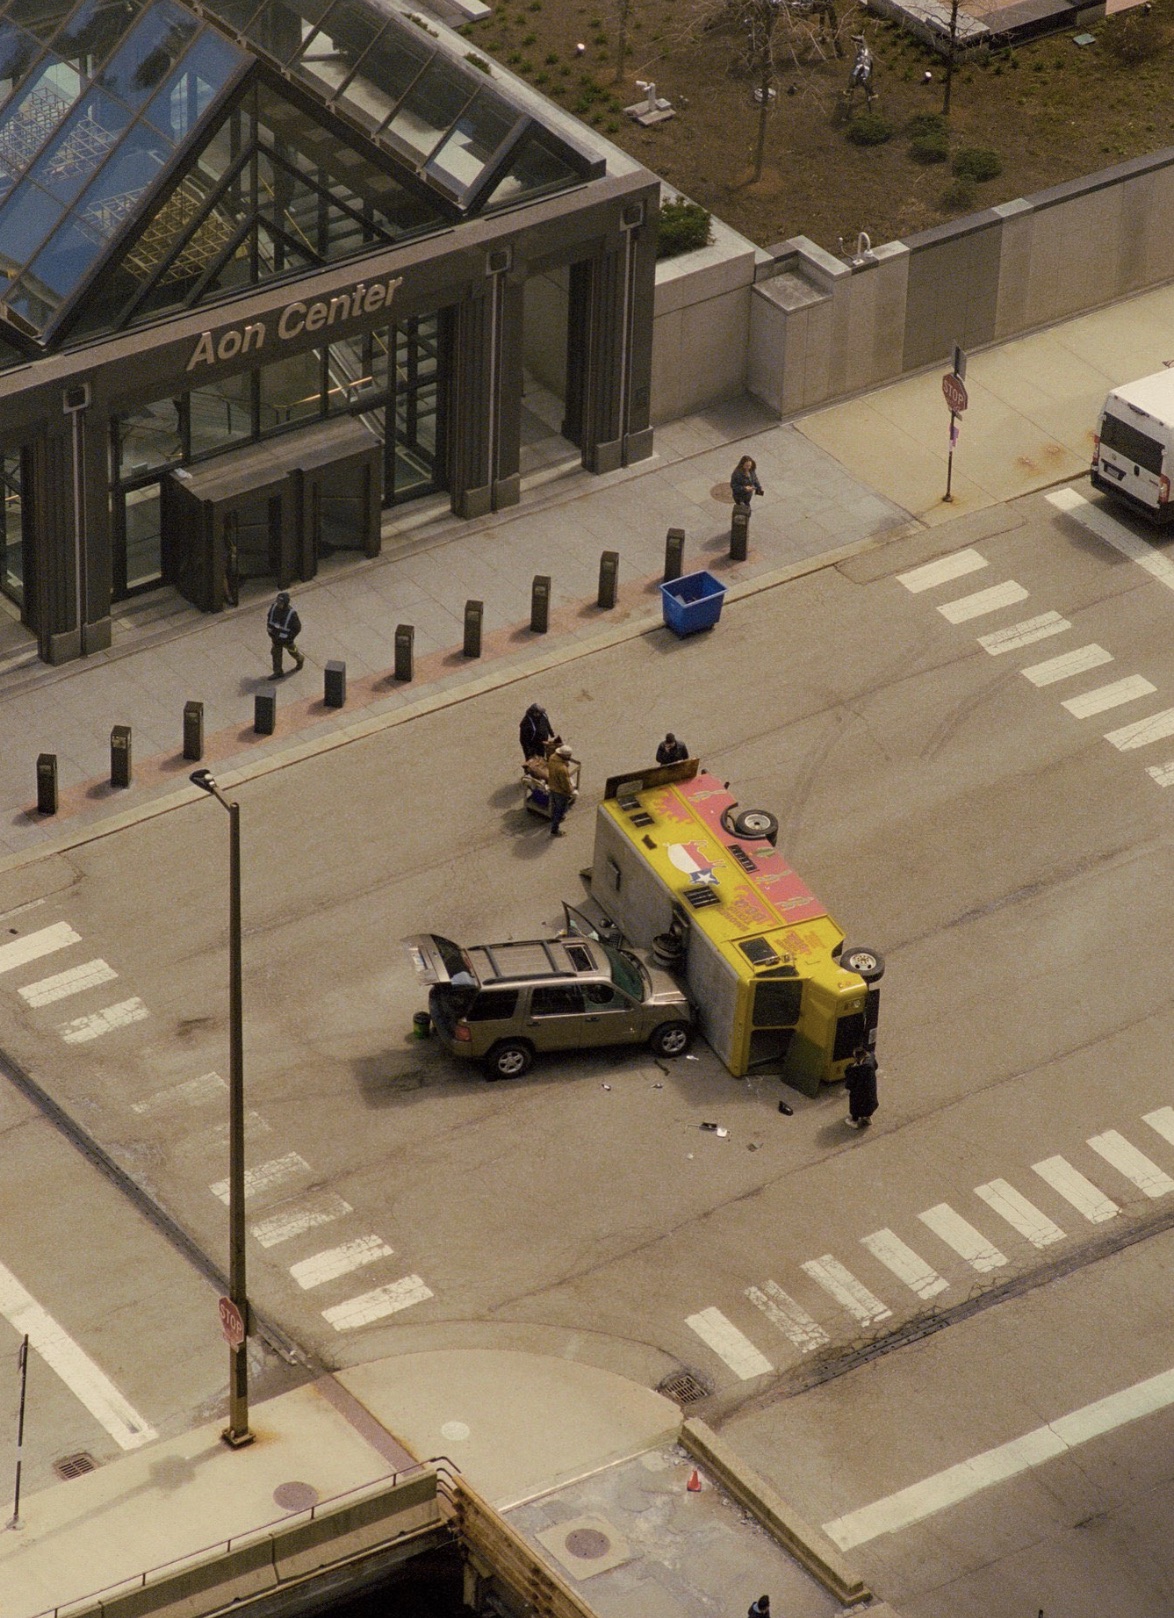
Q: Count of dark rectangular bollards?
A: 11